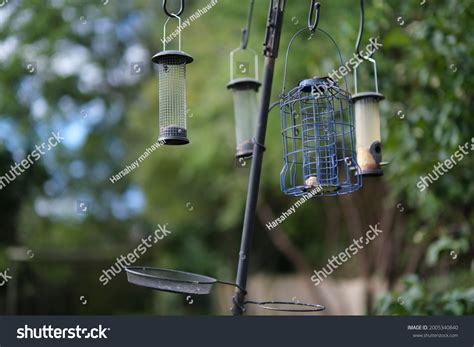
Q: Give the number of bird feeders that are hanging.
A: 4